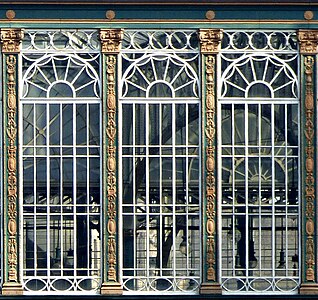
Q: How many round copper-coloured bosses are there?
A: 4